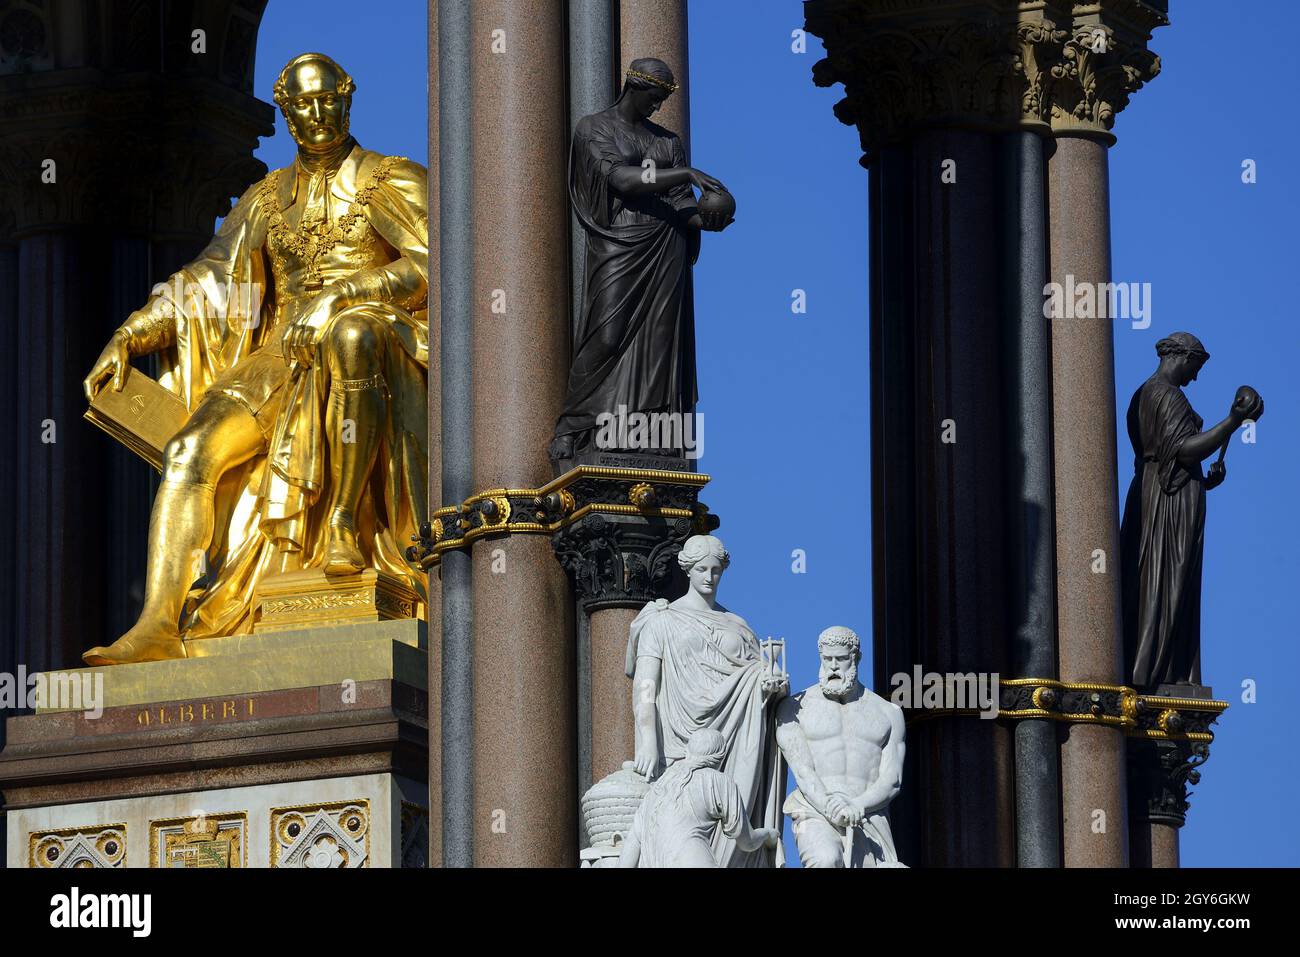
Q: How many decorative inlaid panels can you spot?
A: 3